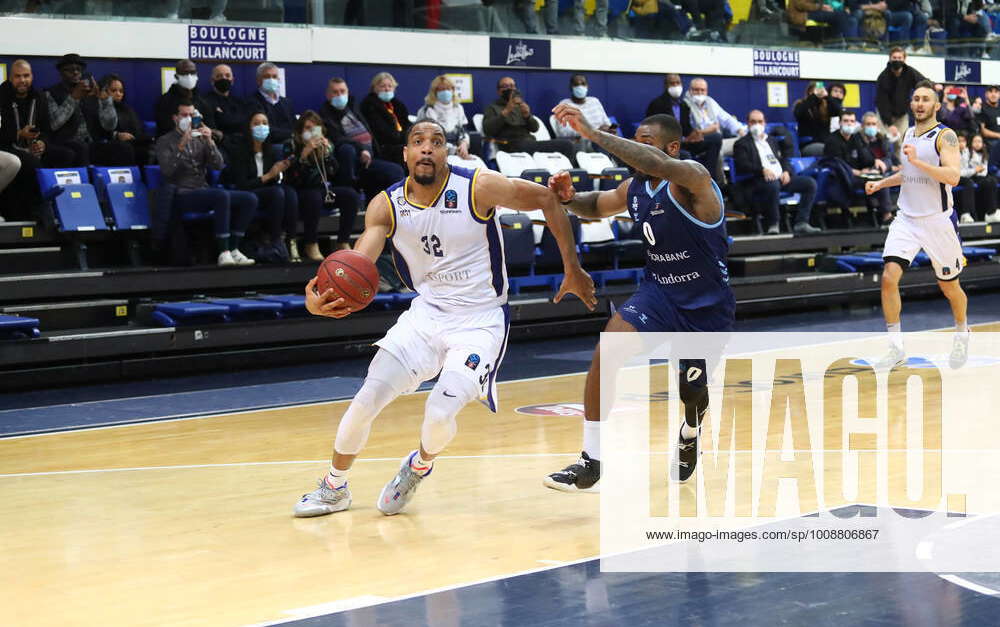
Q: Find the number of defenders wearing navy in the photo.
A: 1